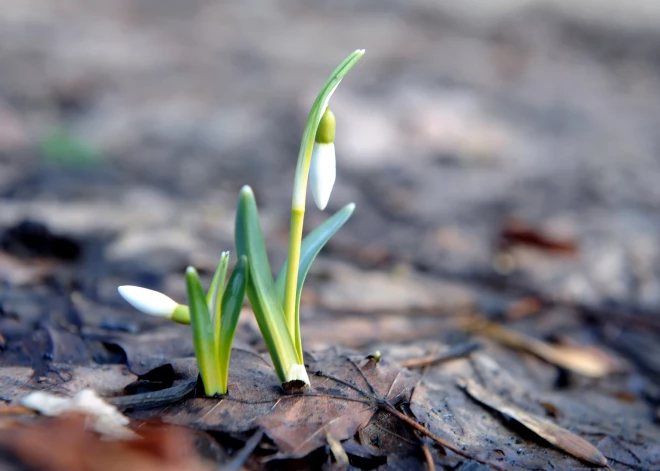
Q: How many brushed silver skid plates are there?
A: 0